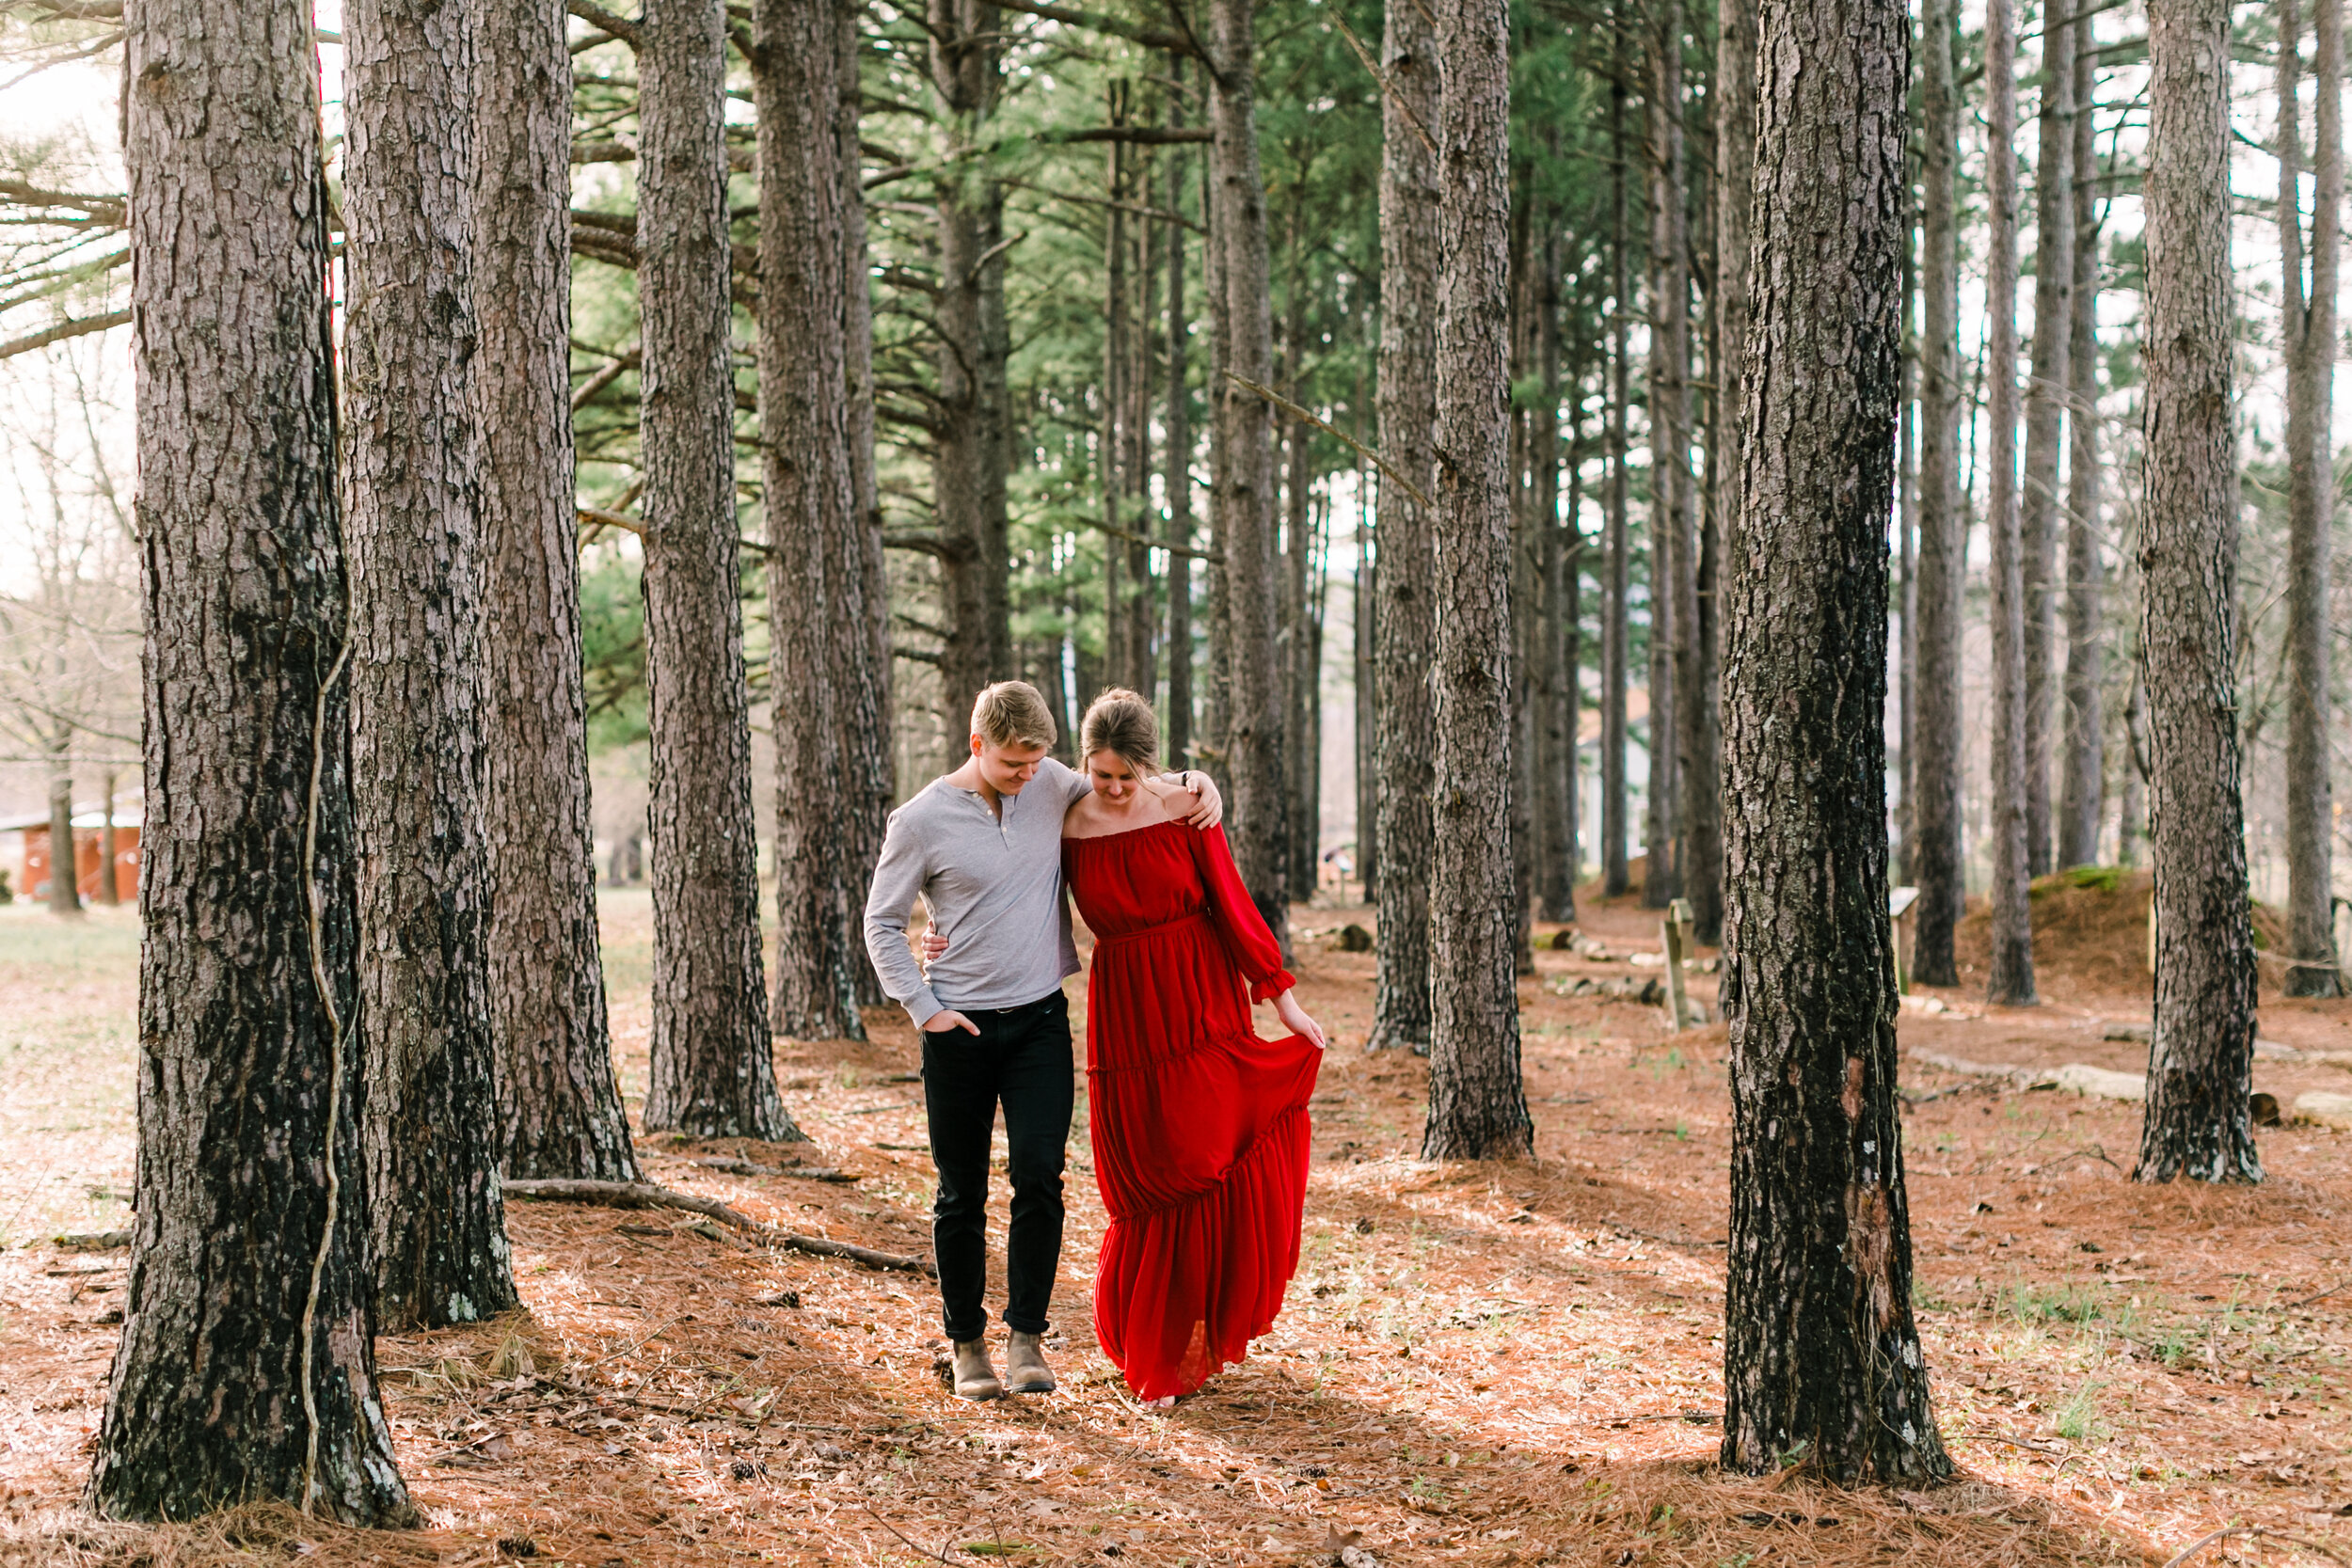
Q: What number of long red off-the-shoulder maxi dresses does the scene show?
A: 1